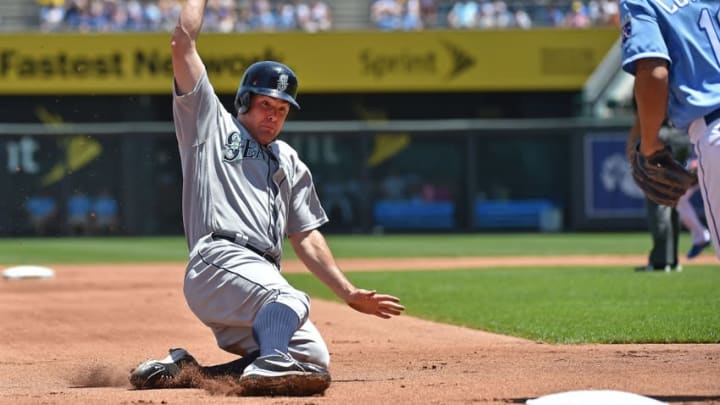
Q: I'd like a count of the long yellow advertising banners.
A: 1